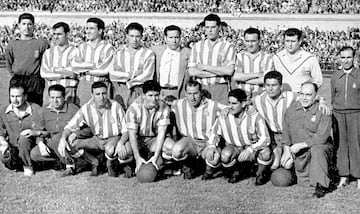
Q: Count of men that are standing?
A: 9